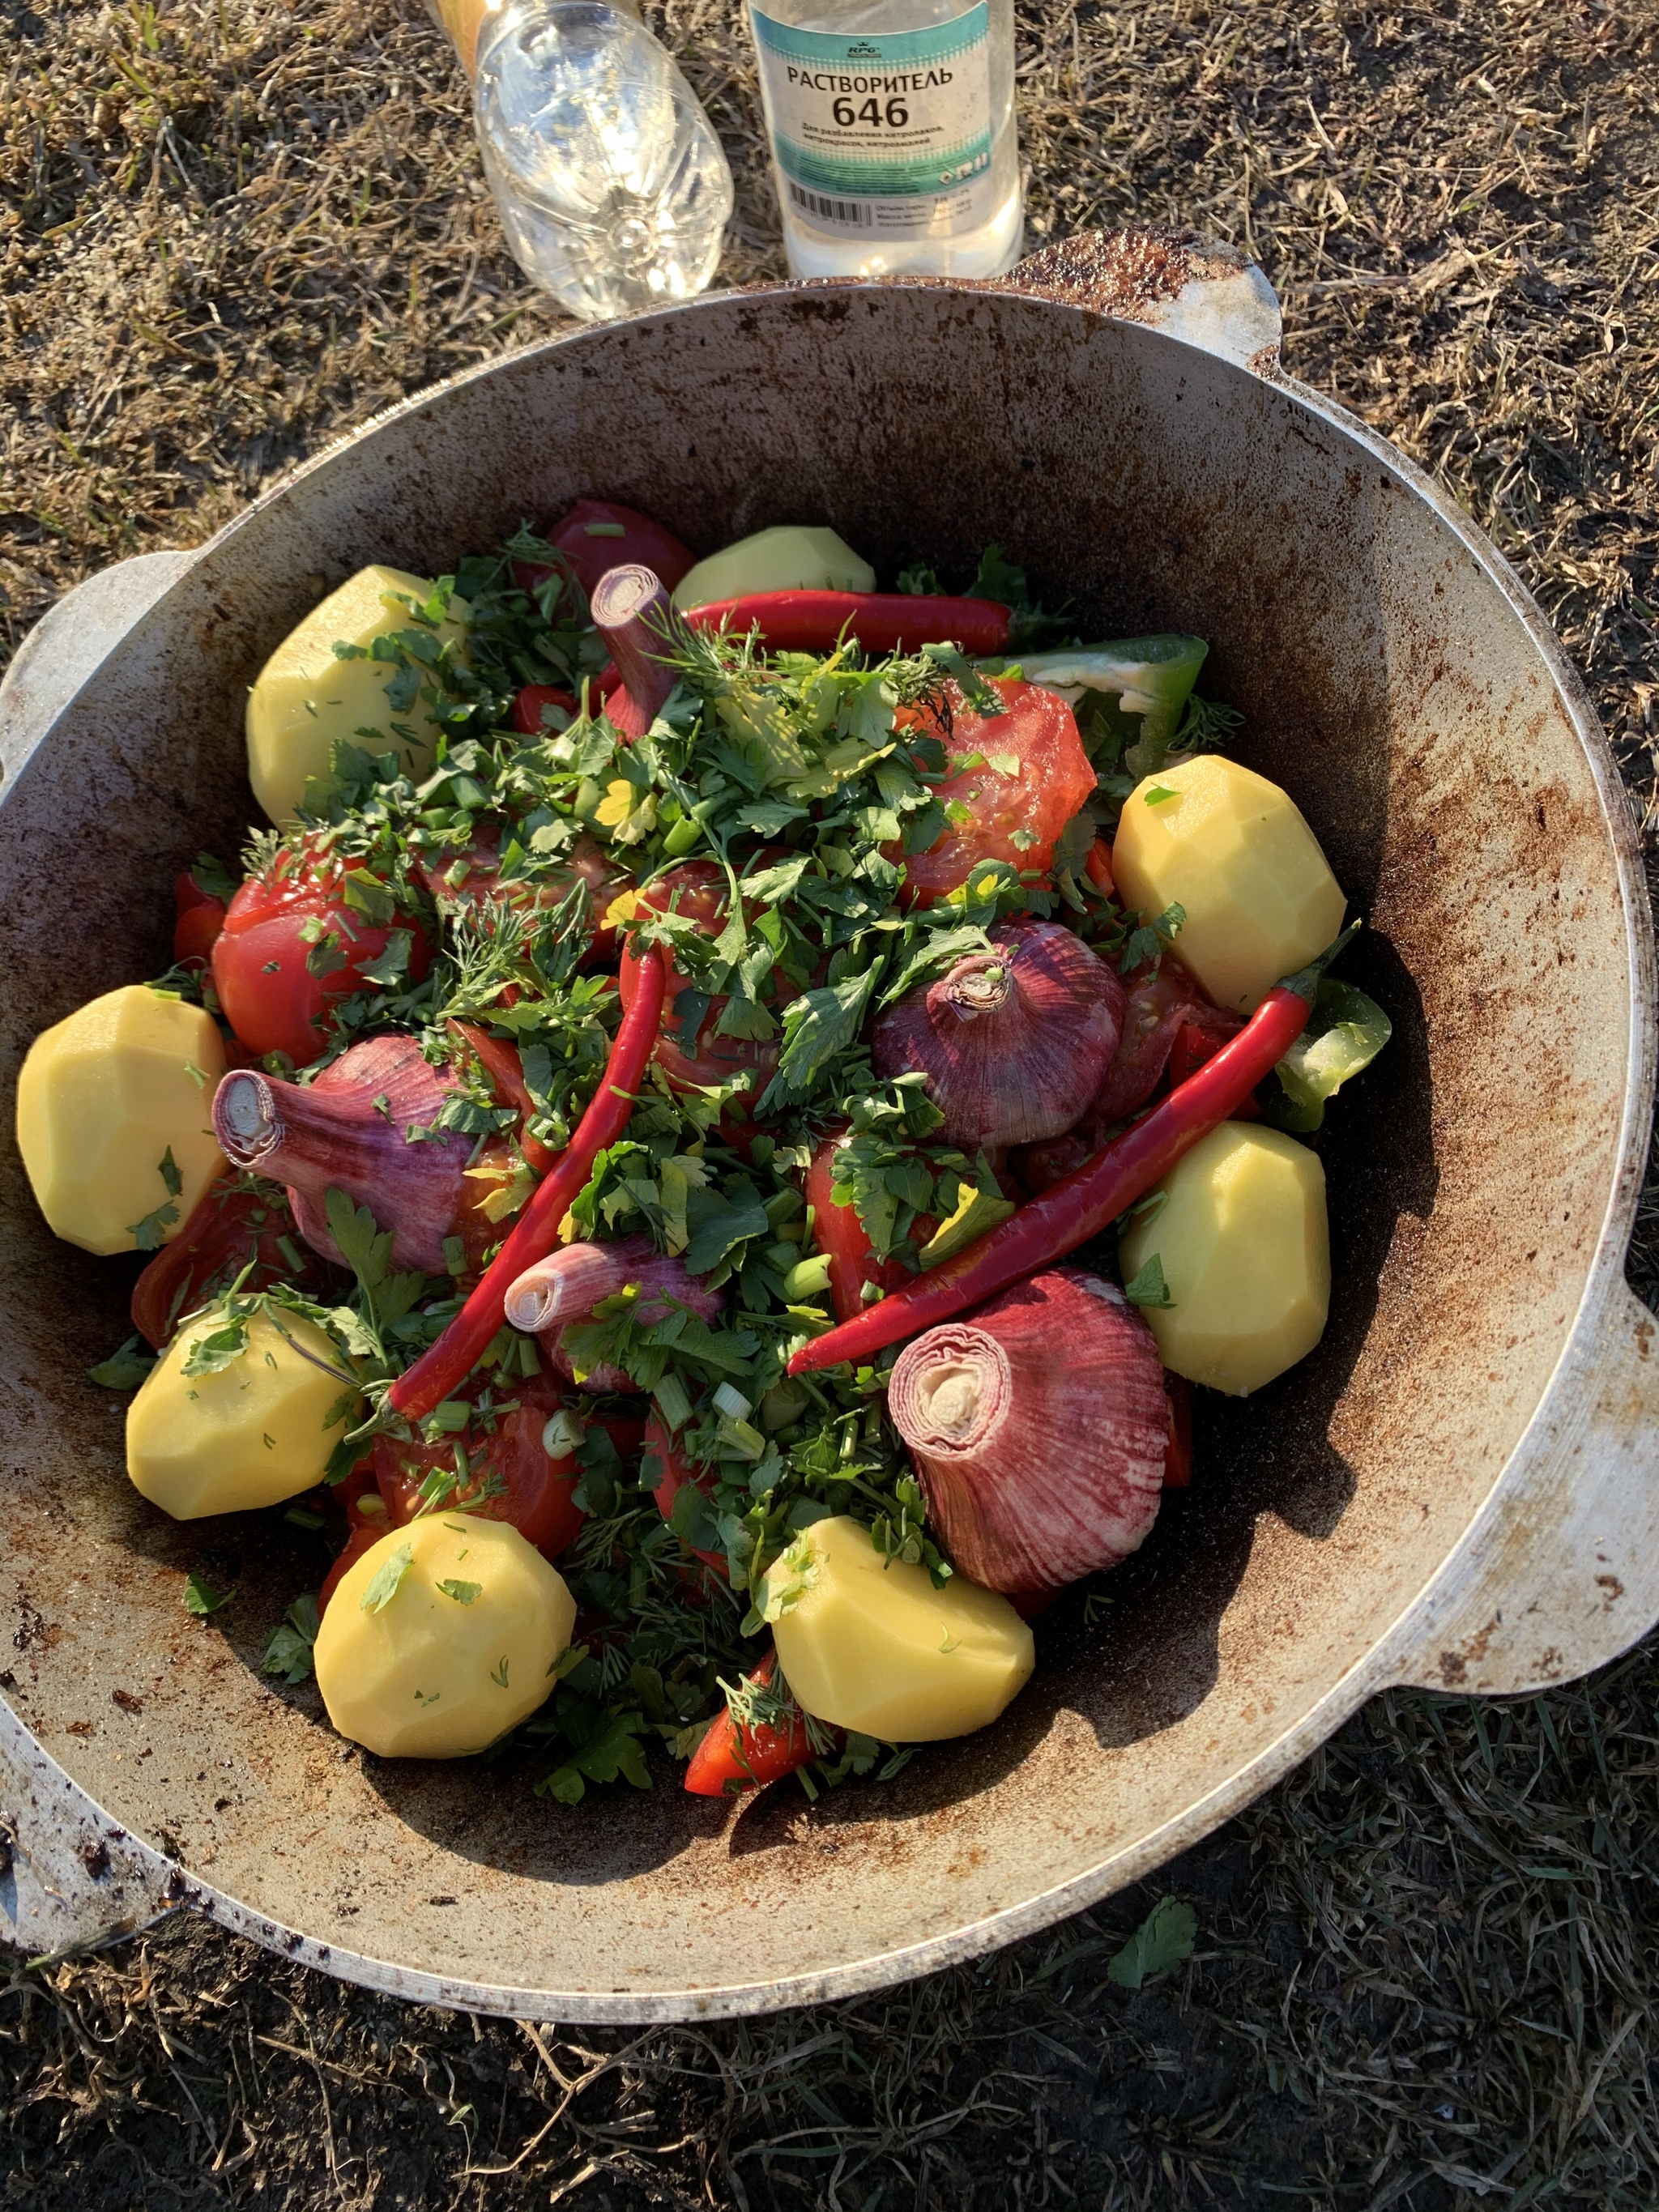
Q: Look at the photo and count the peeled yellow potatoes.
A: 8